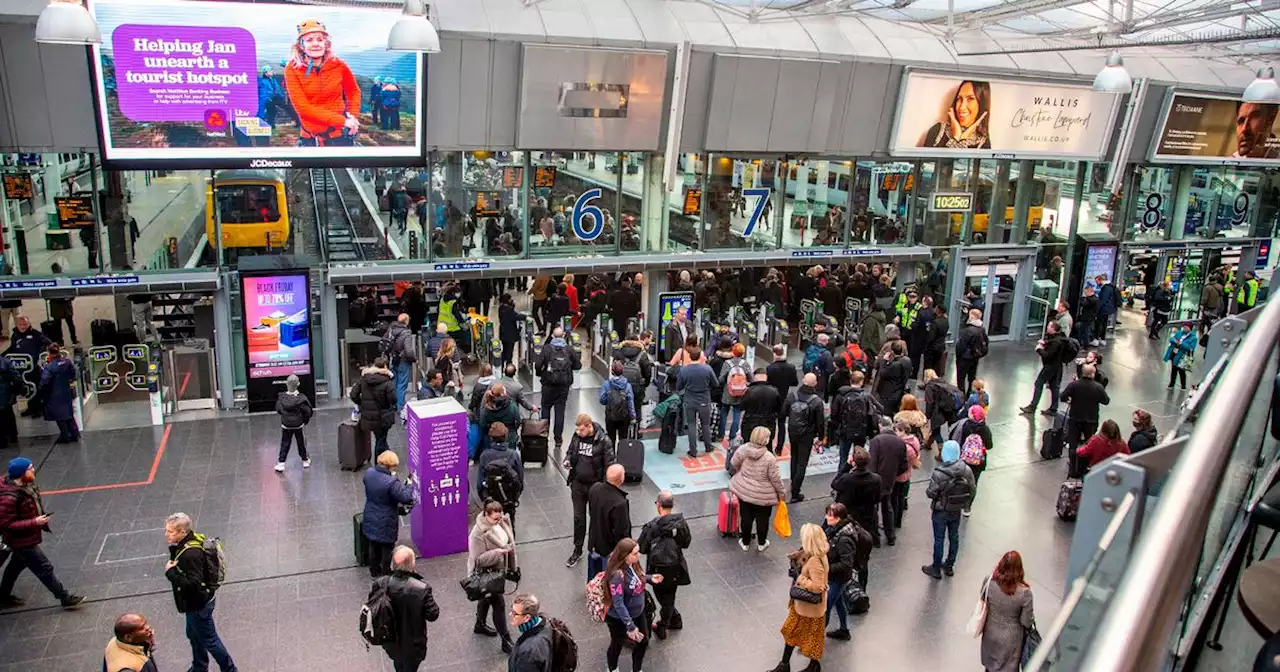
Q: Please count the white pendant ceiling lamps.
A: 4